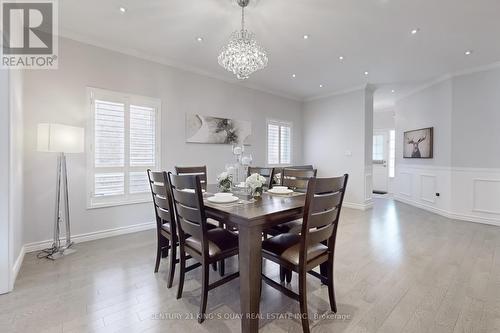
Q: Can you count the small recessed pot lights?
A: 10